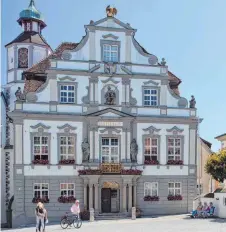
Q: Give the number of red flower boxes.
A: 10